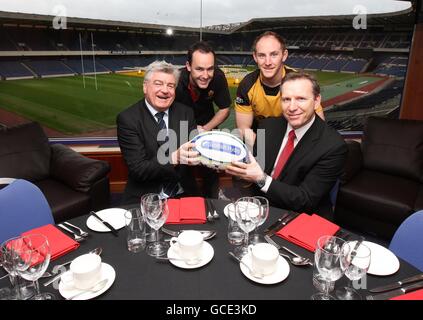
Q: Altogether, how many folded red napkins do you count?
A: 4